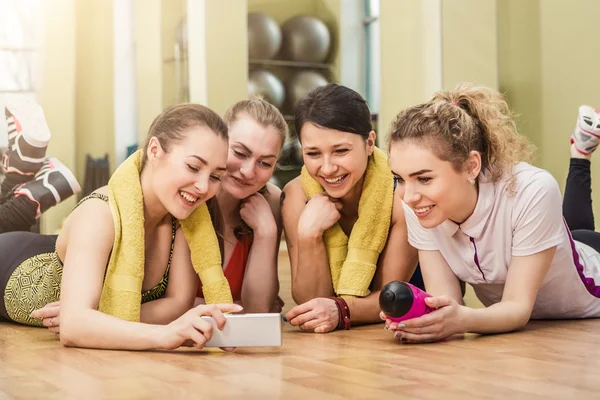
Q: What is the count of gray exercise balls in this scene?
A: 4